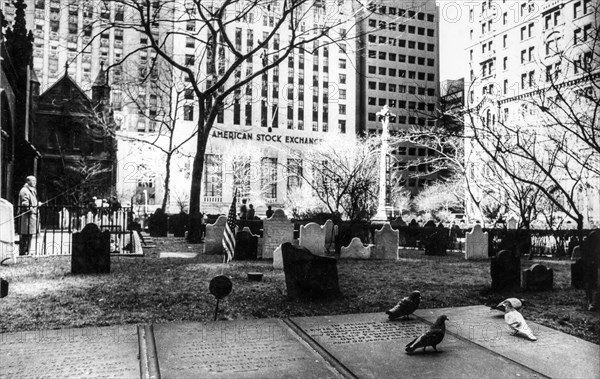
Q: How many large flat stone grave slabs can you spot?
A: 4